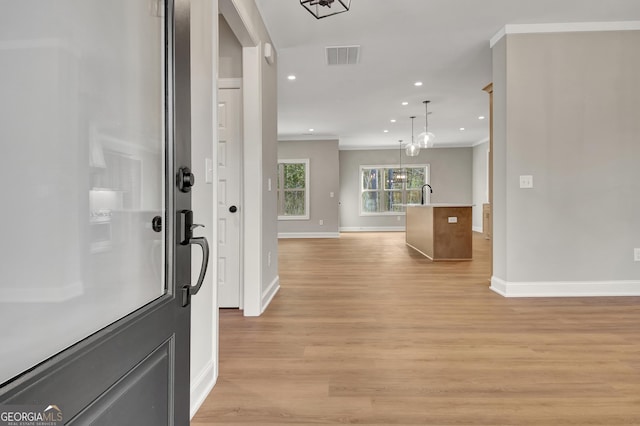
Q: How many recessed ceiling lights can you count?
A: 8